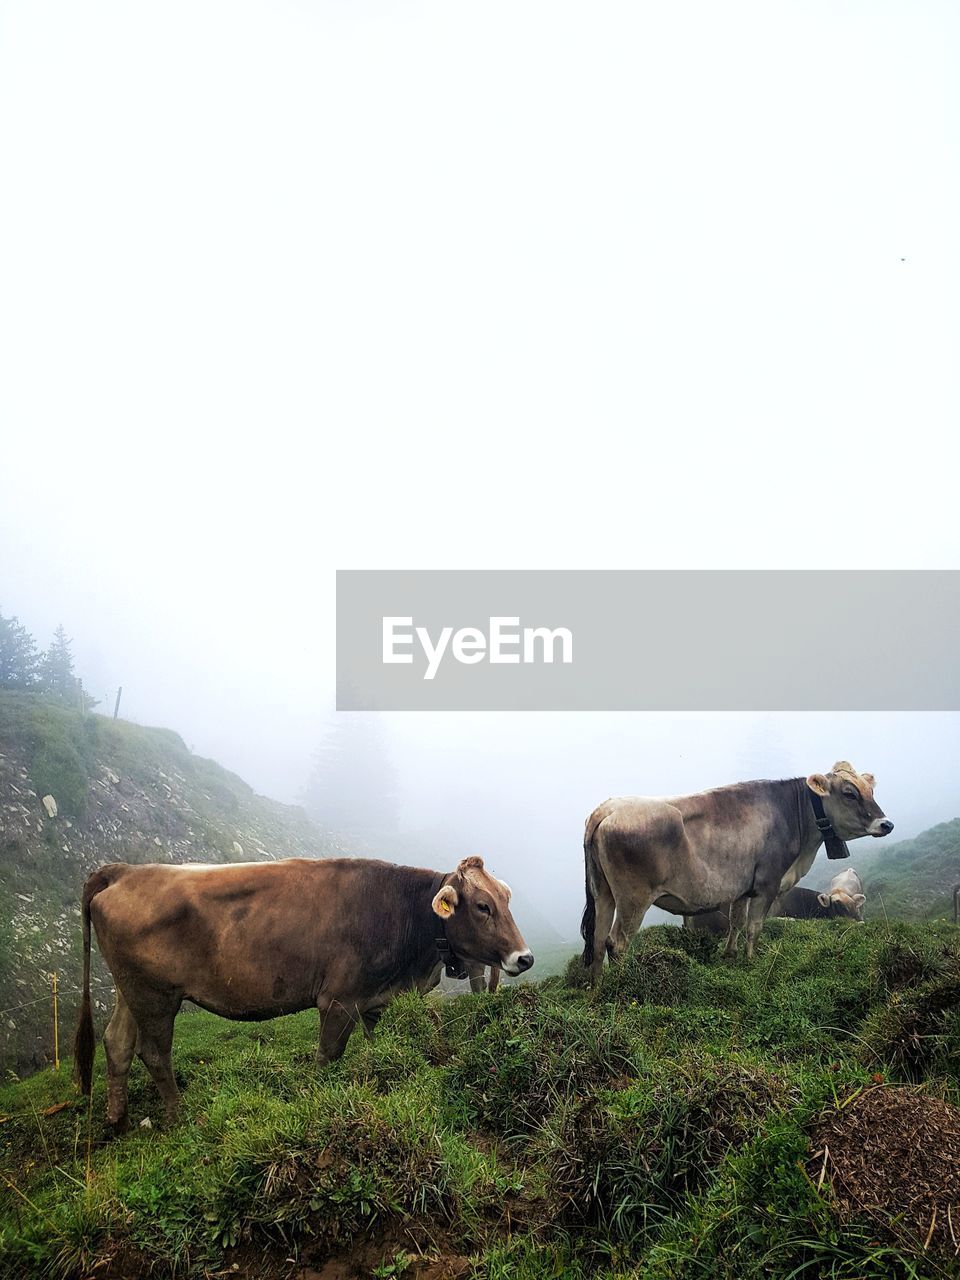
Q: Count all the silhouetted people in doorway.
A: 0